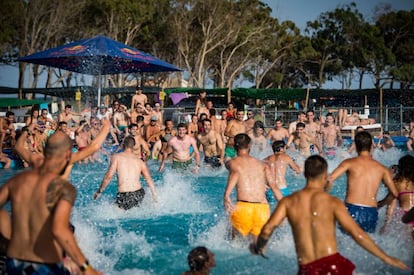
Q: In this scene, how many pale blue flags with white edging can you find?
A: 0